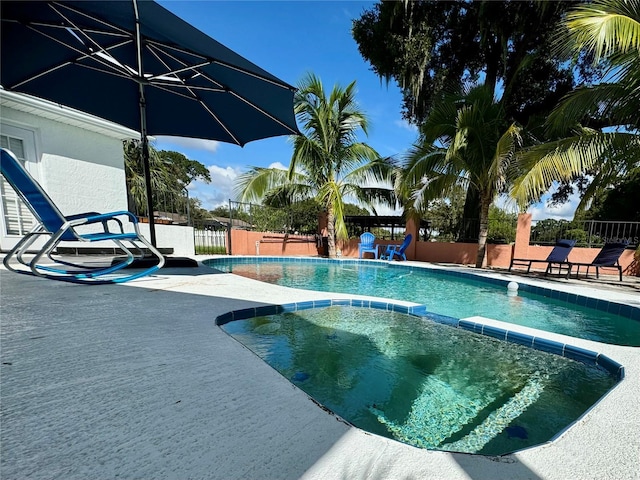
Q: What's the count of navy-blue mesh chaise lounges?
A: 2